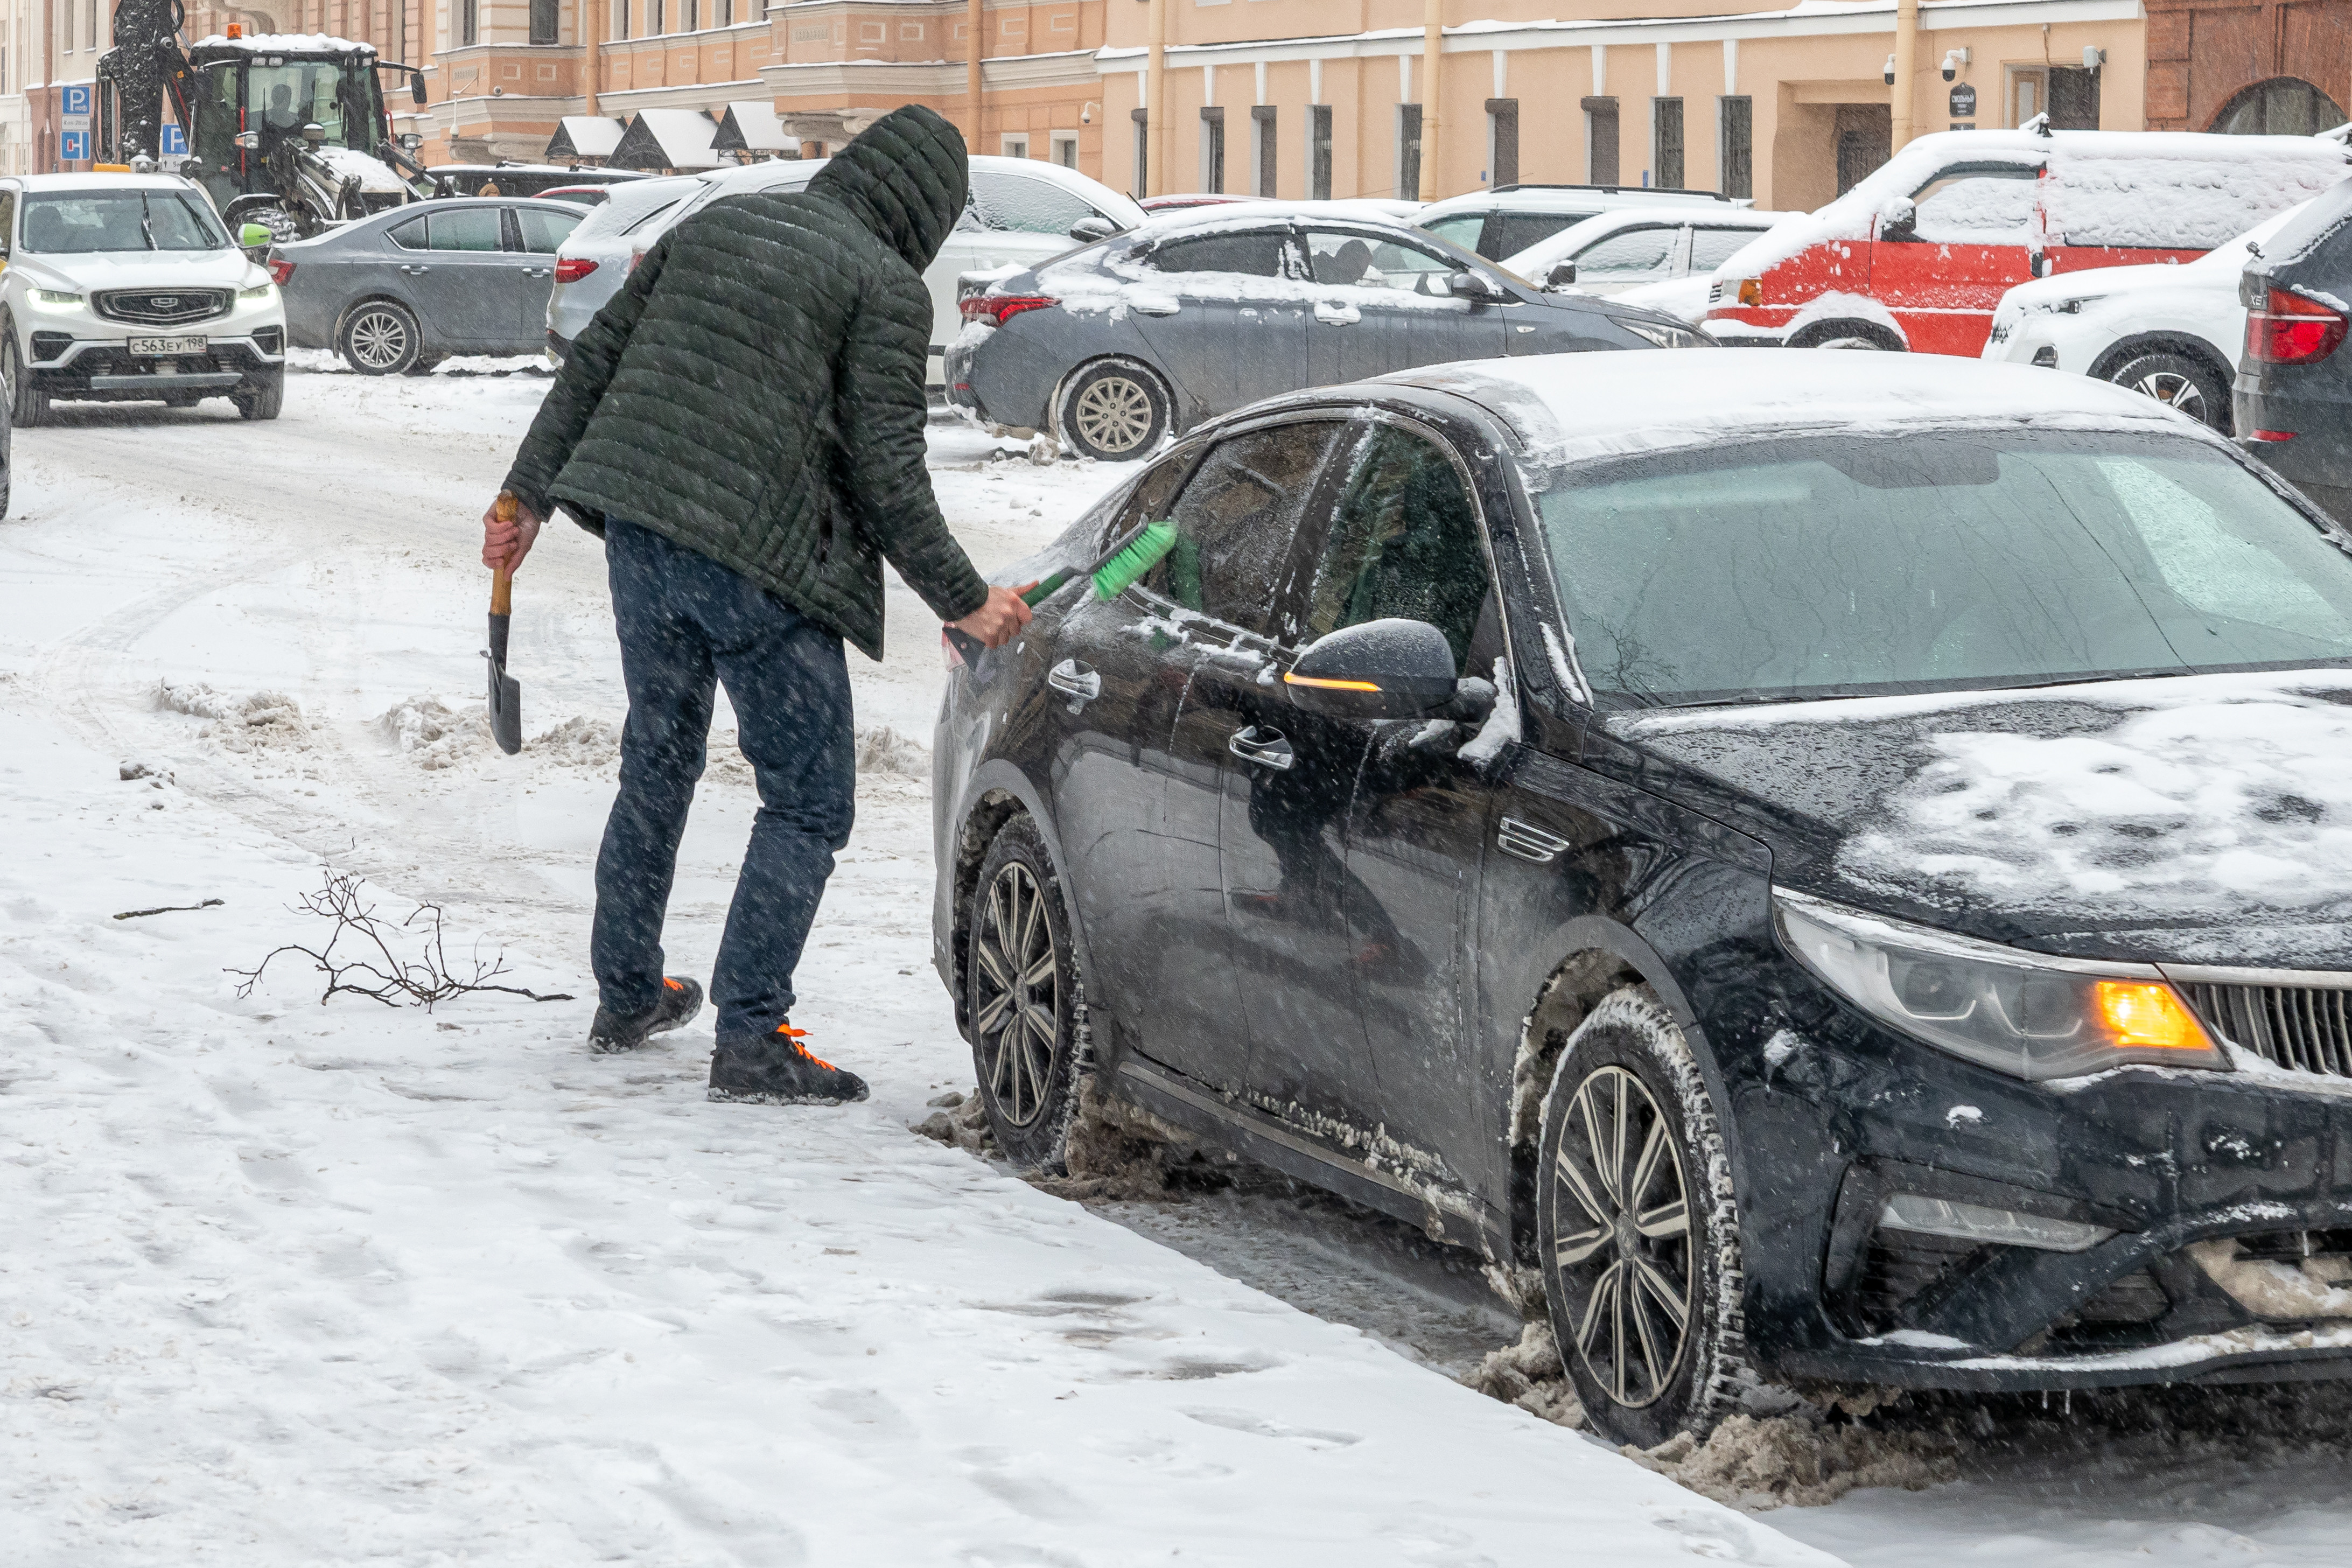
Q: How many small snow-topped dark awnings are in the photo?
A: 3